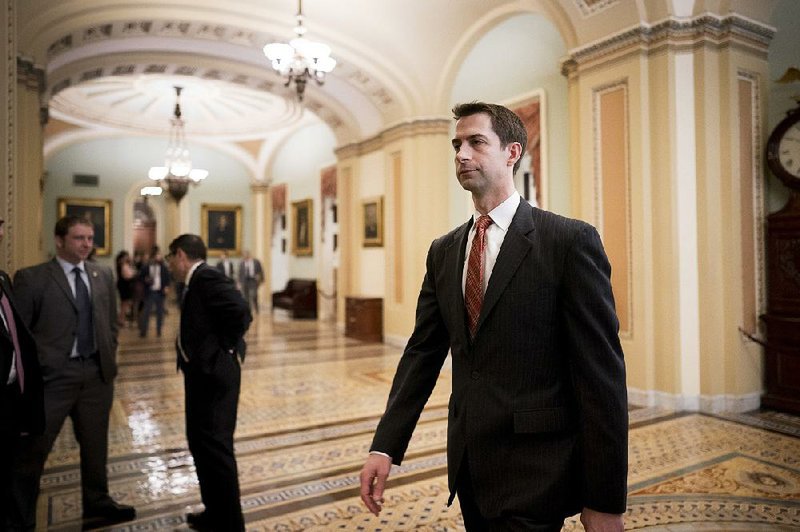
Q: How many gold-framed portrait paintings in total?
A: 4